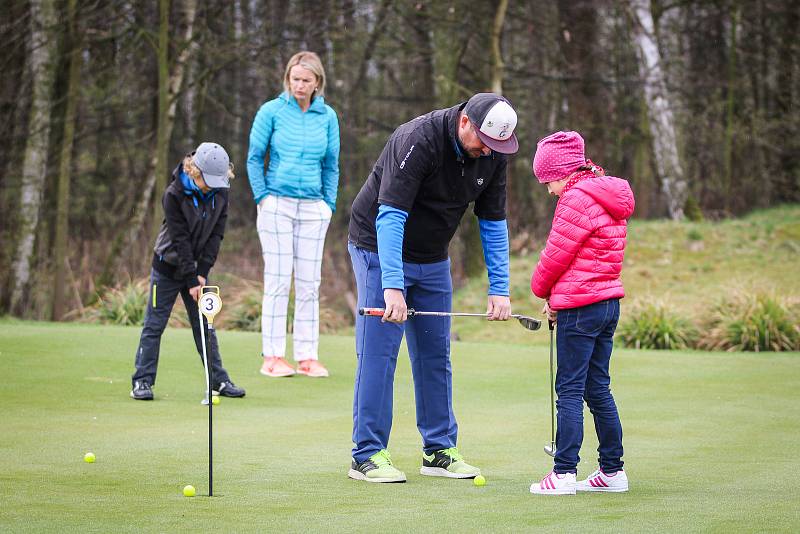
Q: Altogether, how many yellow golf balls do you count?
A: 4